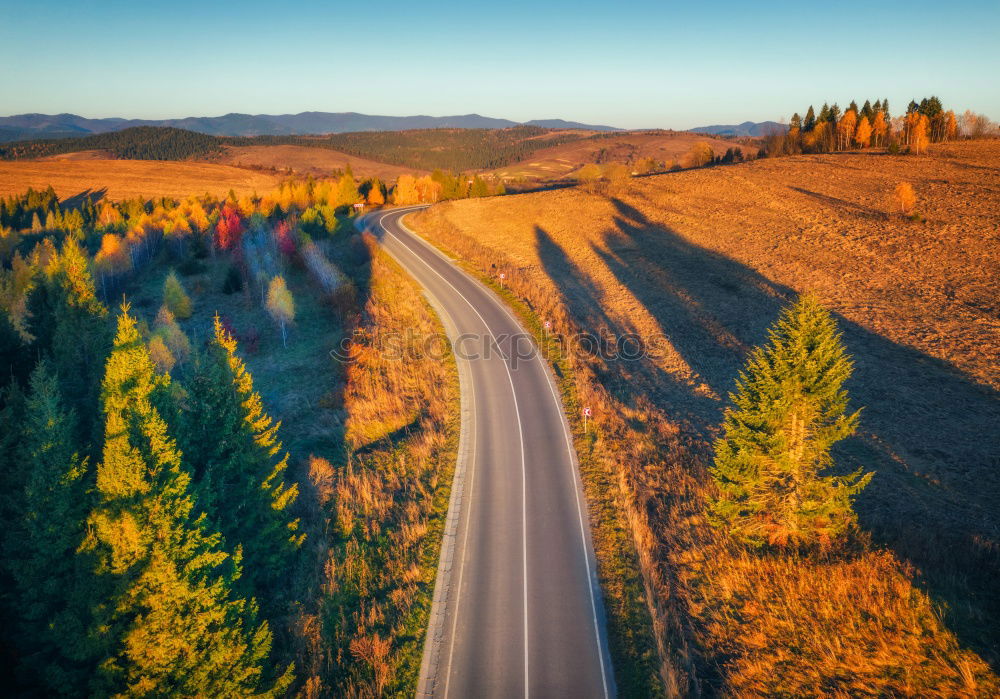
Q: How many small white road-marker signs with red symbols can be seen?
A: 3